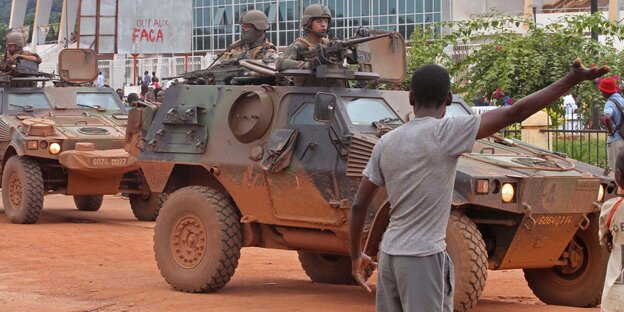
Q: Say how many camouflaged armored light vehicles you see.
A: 2